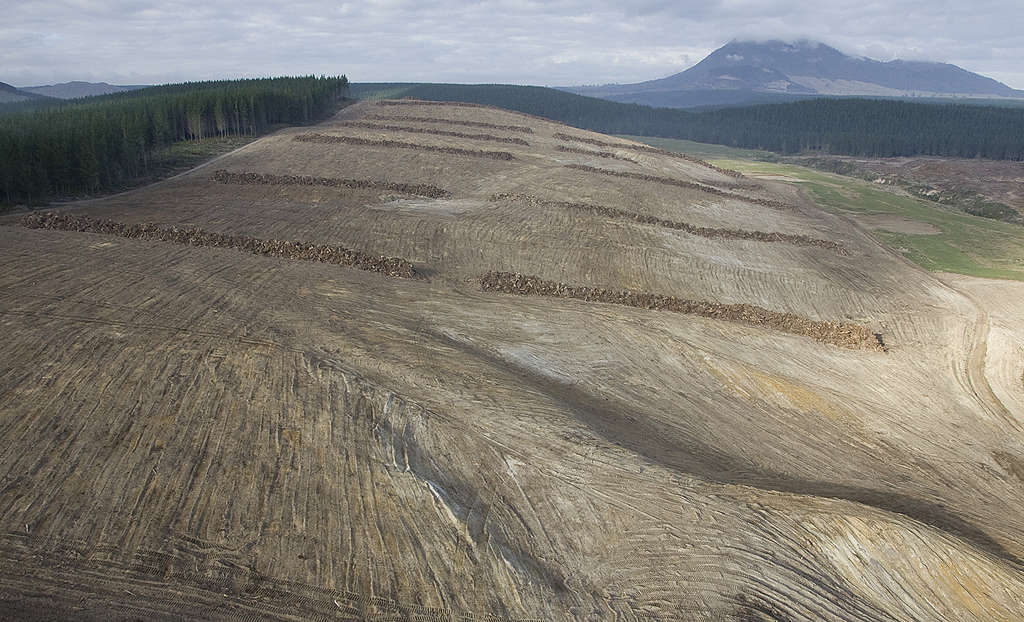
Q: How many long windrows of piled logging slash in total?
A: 11